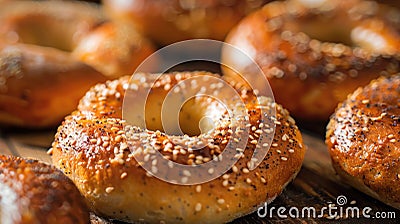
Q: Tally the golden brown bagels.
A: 6